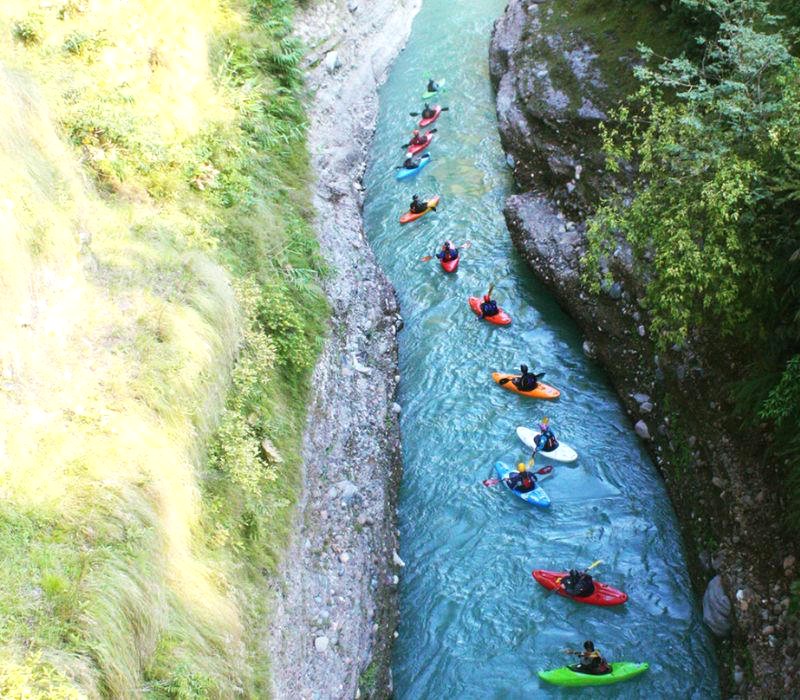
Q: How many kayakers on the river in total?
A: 12